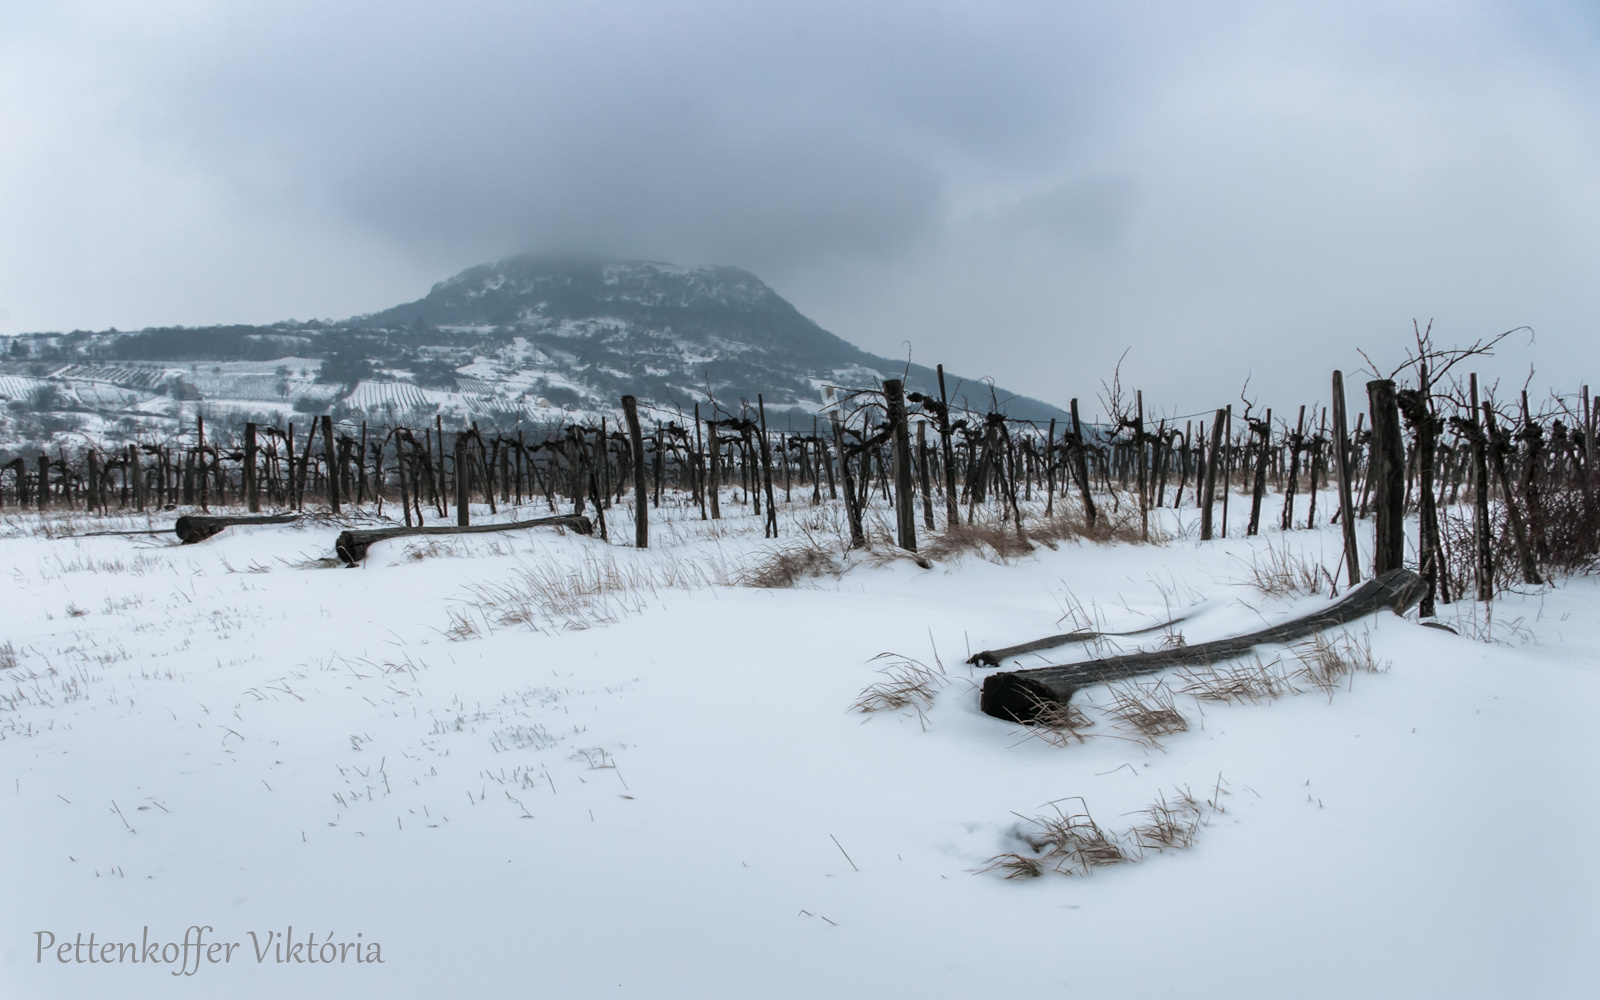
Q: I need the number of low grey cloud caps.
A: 1